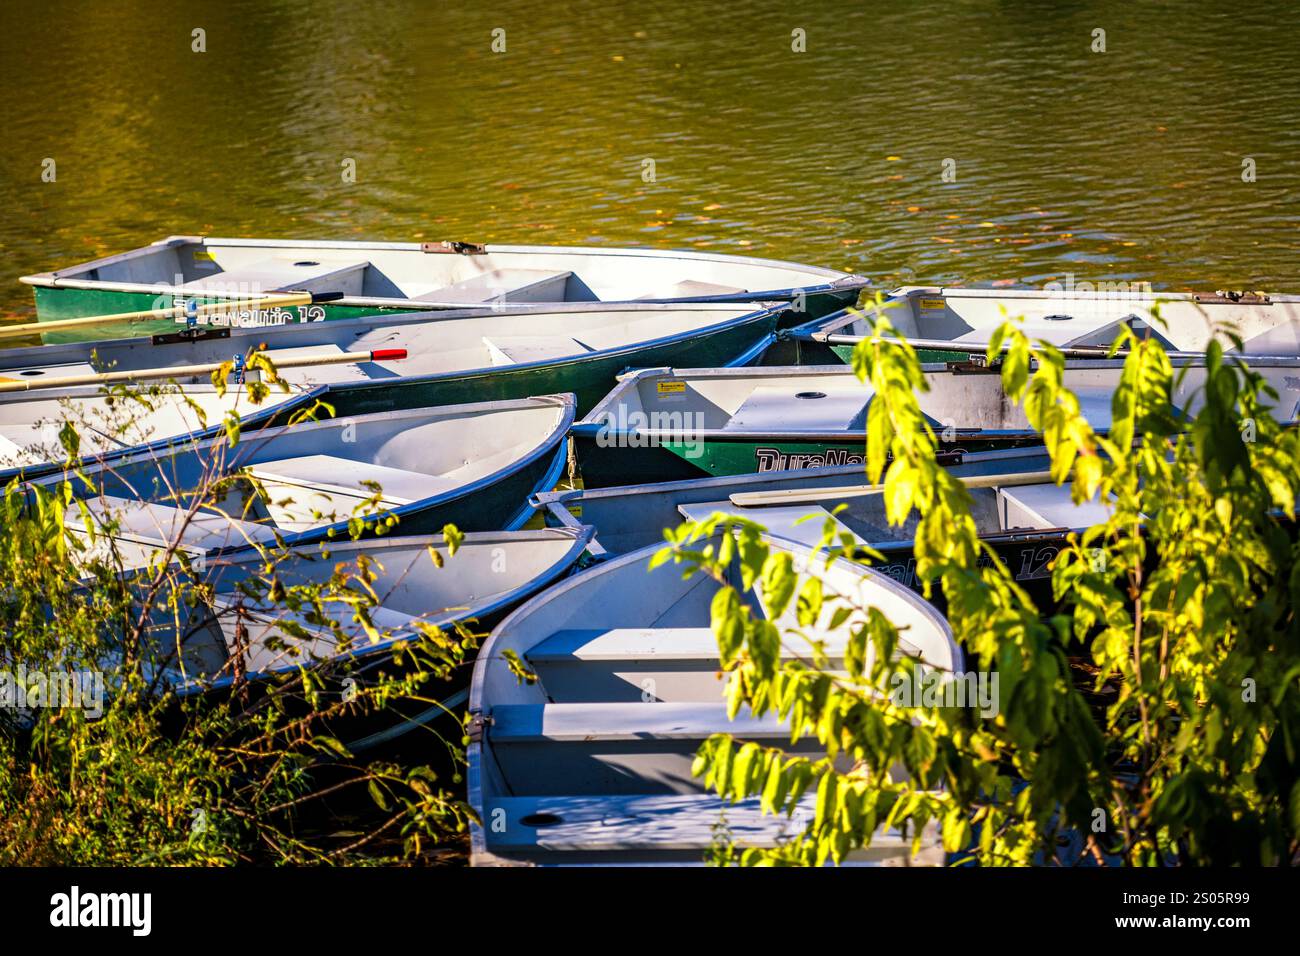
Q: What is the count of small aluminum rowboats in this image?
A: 9